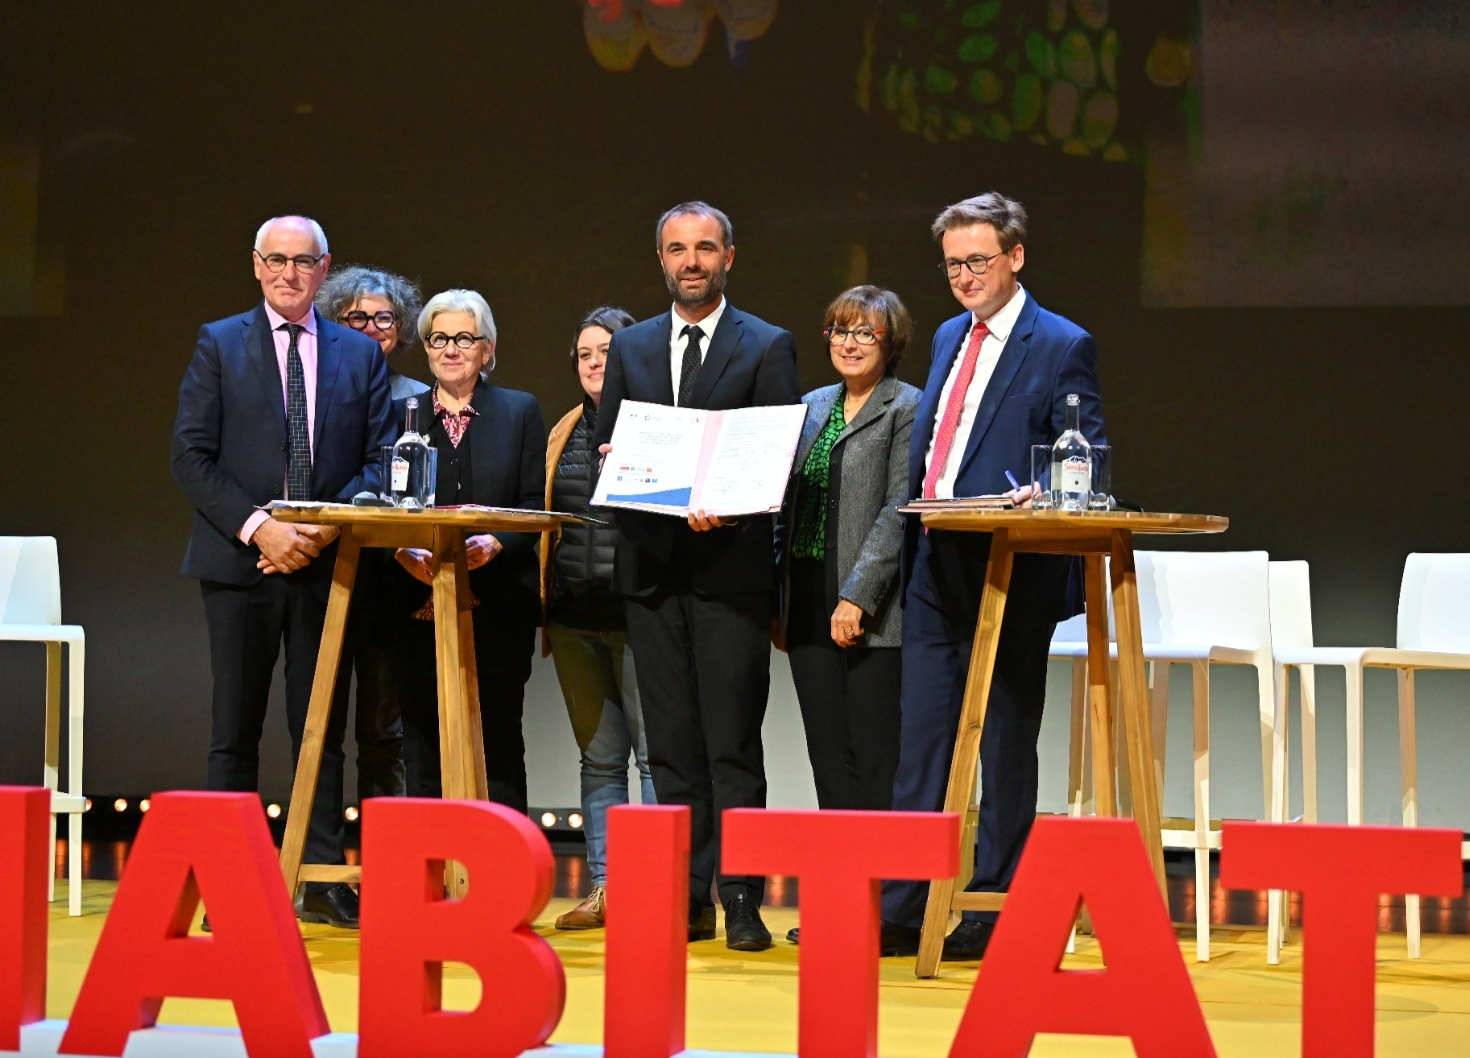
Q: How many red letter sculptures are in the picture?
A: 7